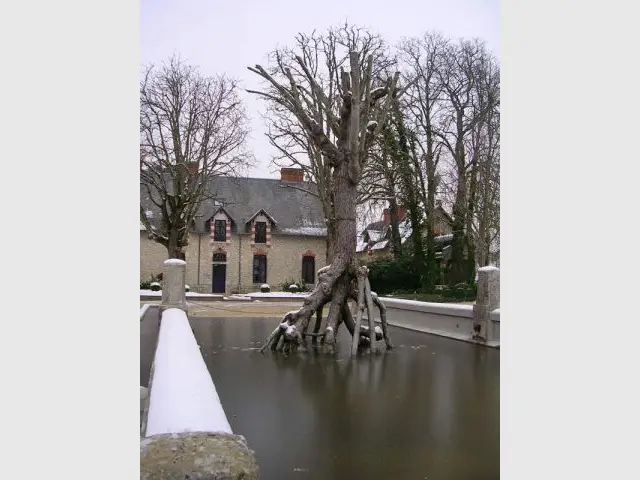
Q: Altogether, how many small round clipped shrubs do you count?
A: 4